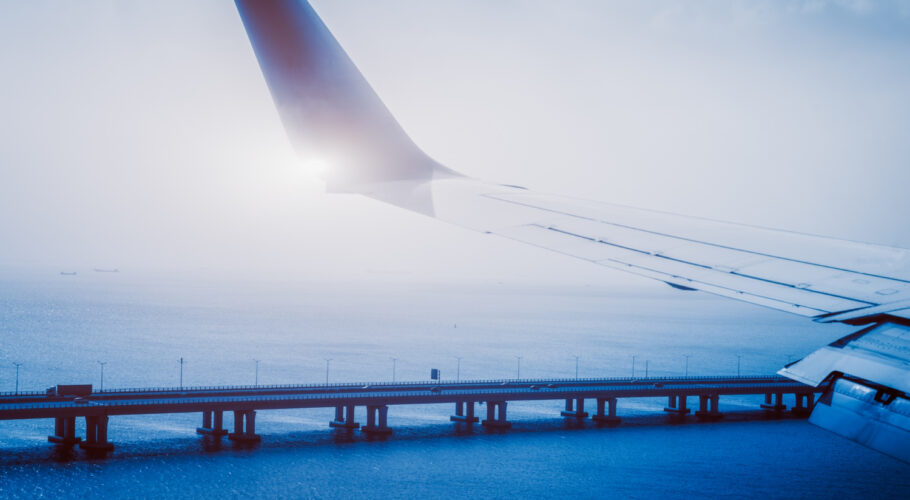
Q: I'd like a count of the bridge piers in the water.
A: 14